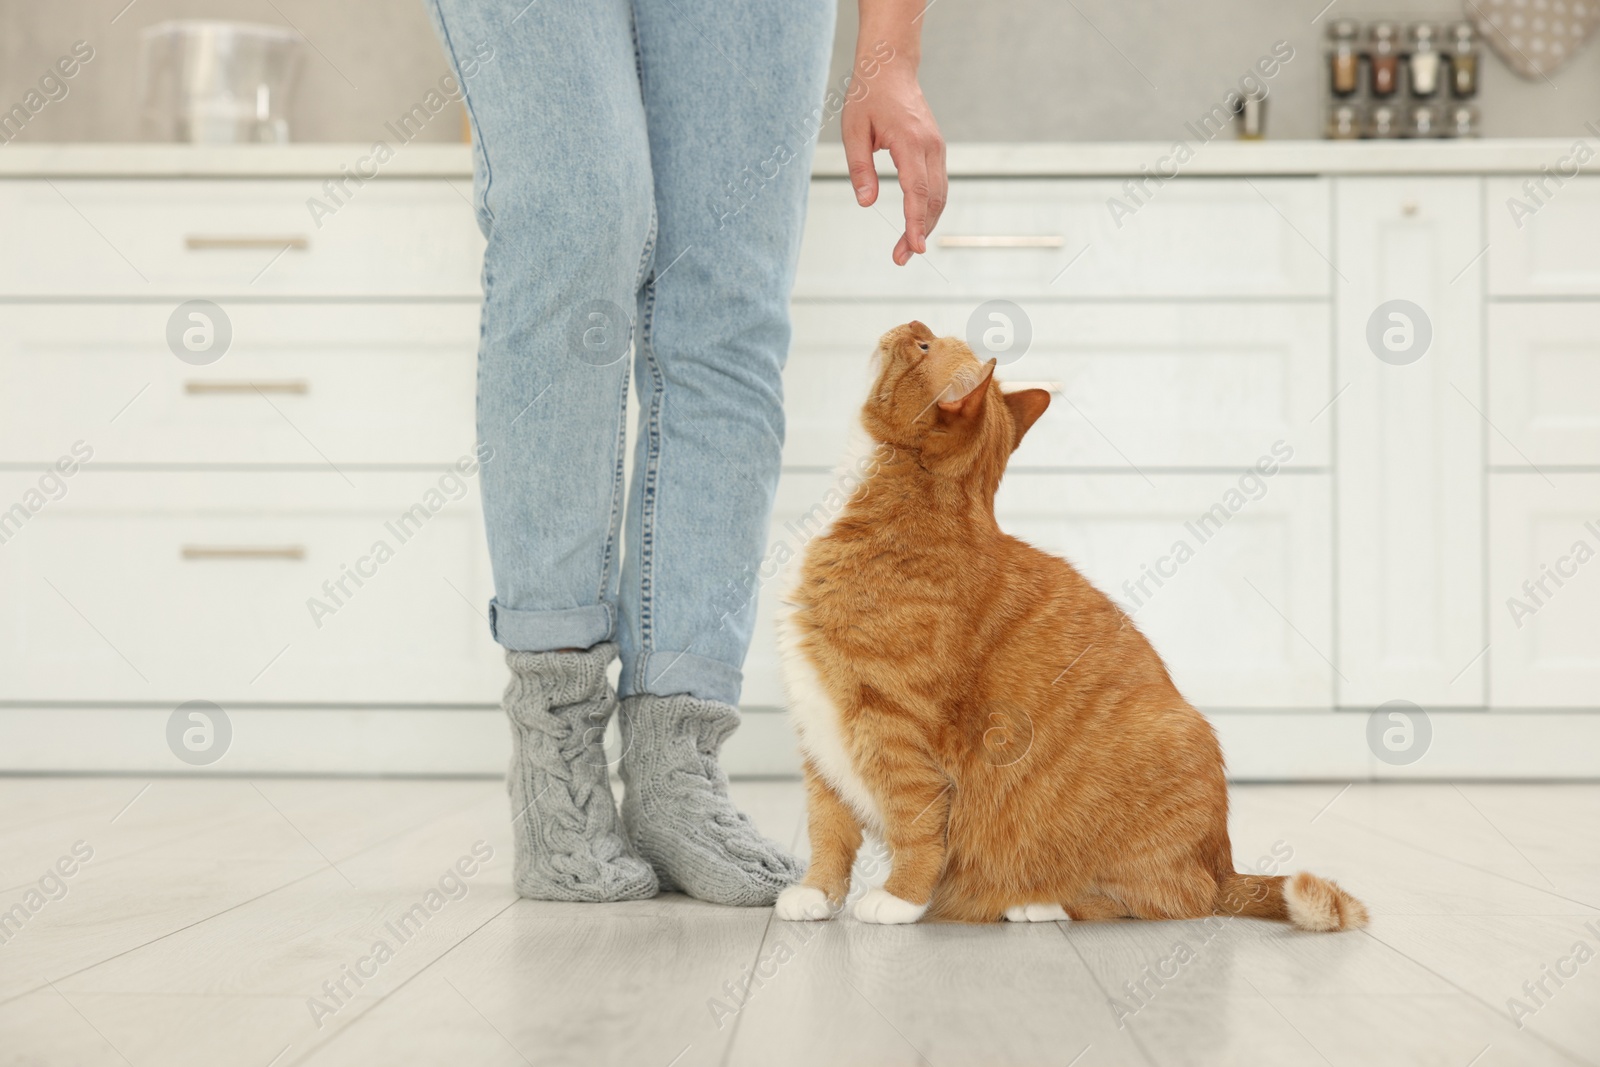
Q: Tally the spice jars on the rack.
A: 8